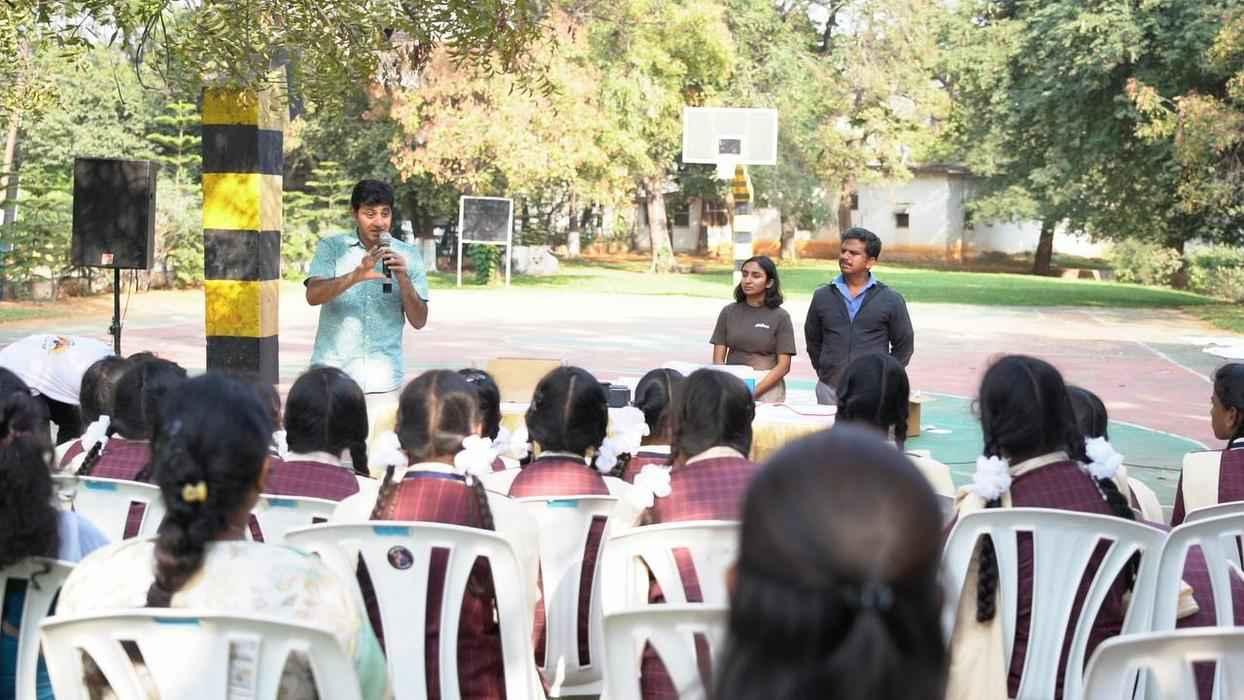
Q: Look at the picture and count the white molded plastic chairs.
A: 12